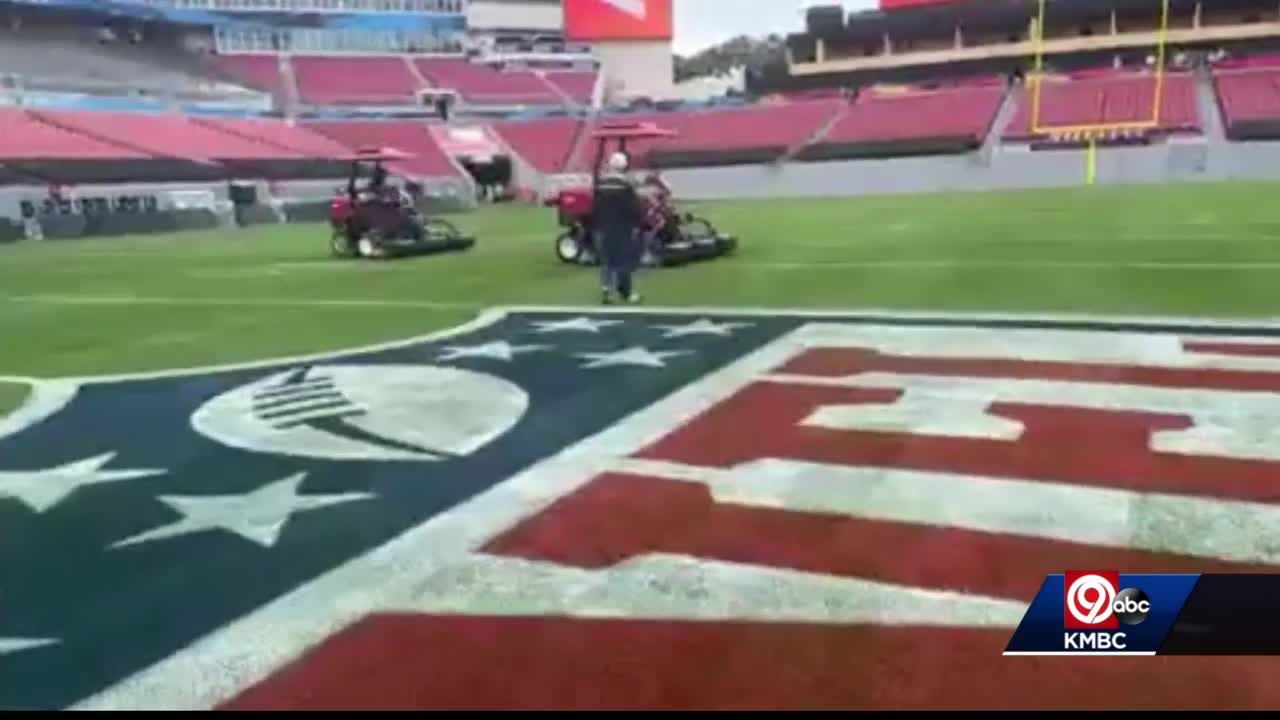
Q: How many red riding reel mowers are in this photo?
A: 2